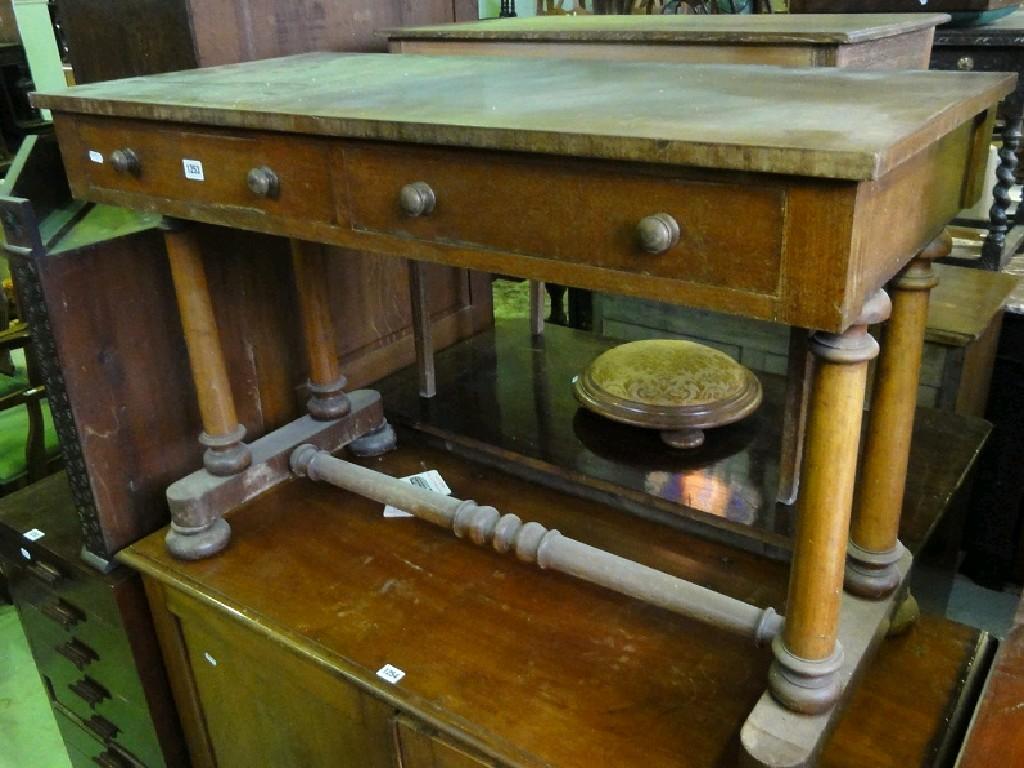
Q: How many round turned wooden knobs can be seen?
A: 4